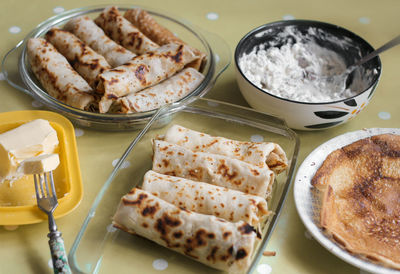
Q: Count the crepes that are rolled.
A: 11